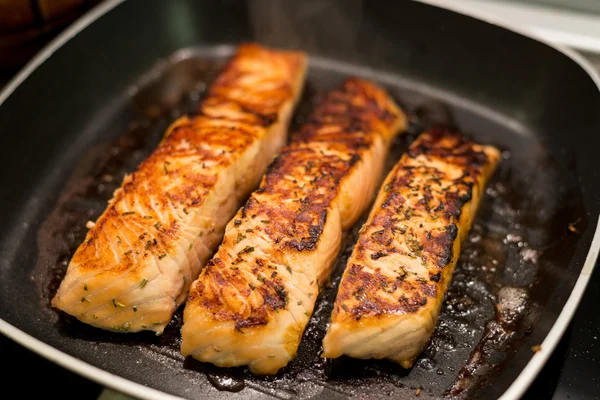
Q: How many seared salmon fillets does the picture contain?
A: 3